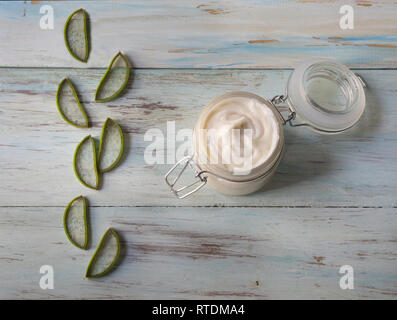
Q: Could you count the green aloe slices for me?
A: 7